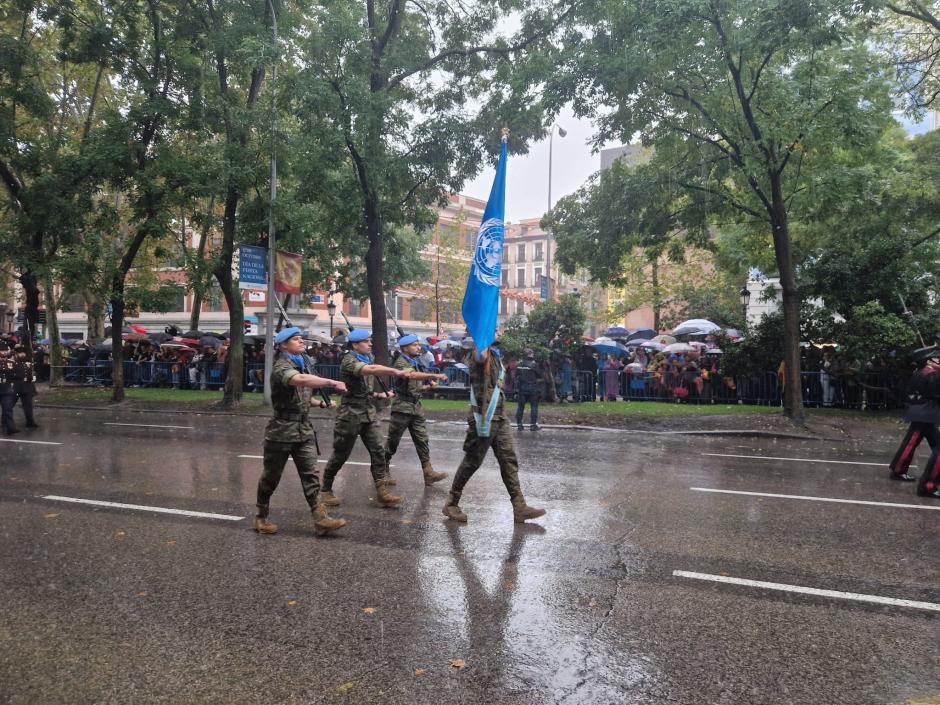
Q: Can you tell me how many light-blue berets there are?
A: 3